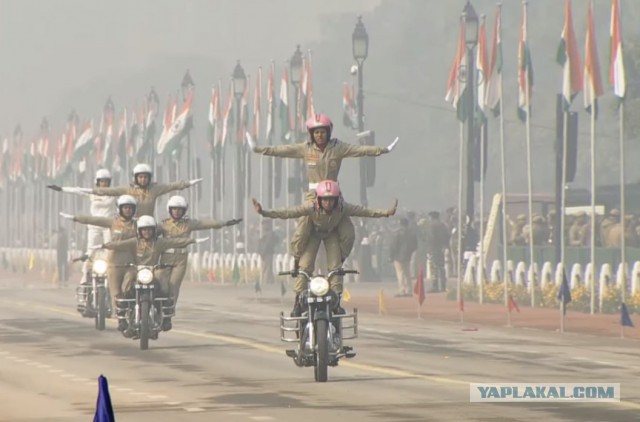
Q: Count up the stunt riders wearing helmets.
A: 7